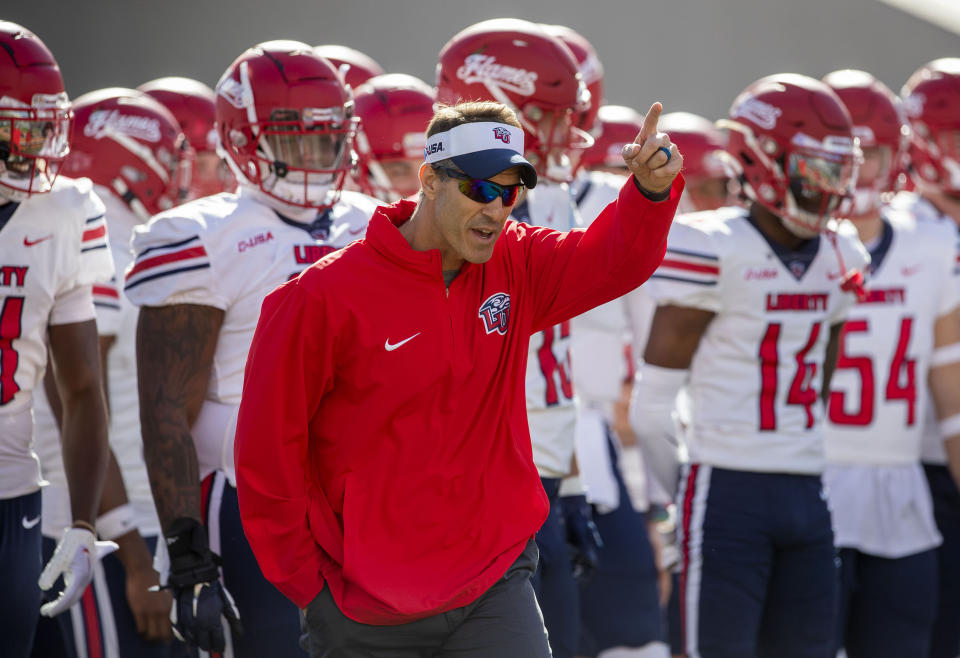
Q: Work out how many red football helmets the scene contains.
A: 13